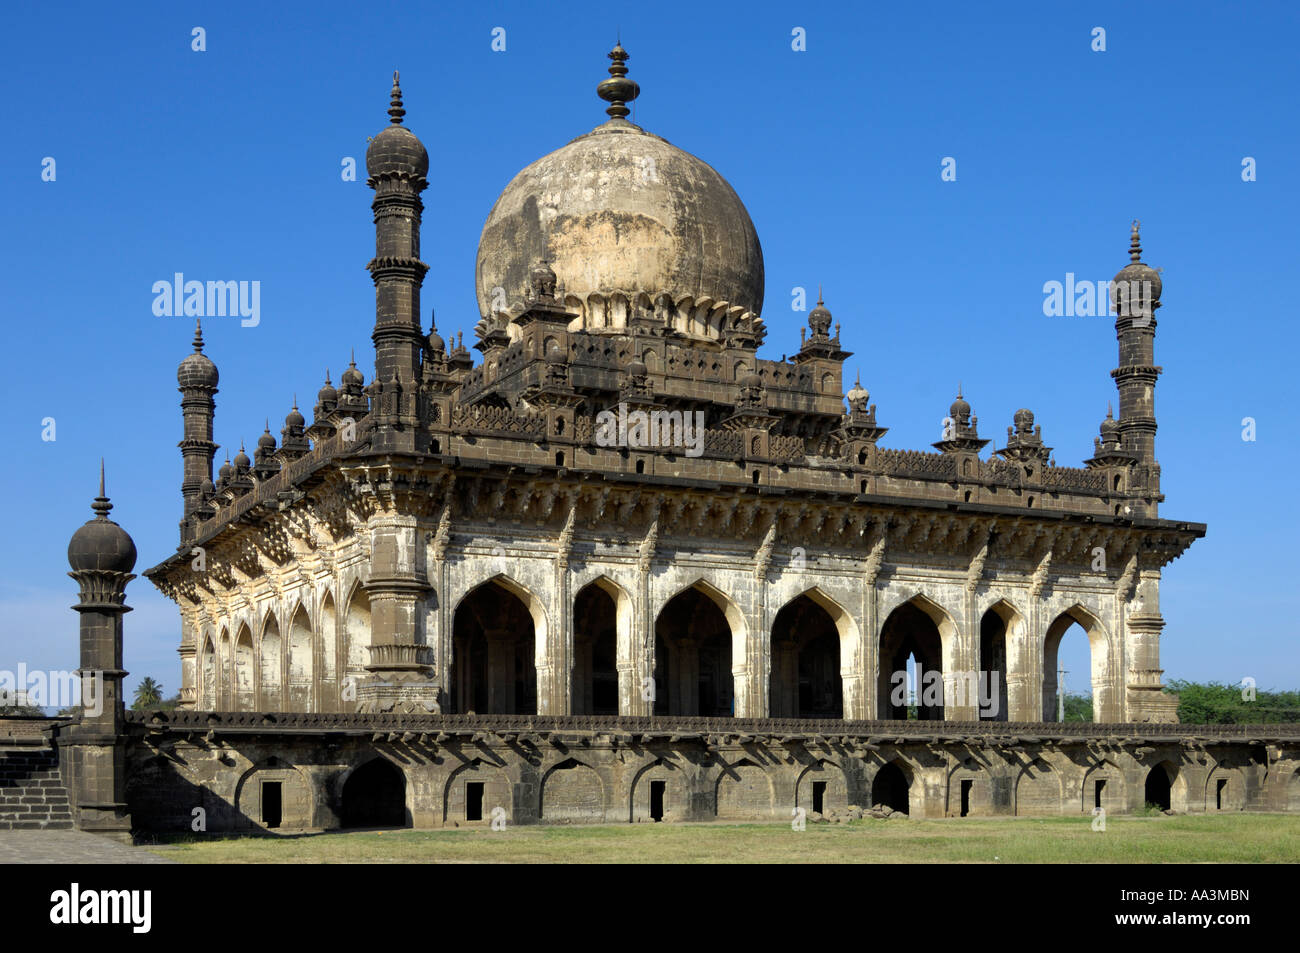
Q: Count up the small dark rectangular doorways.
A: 7